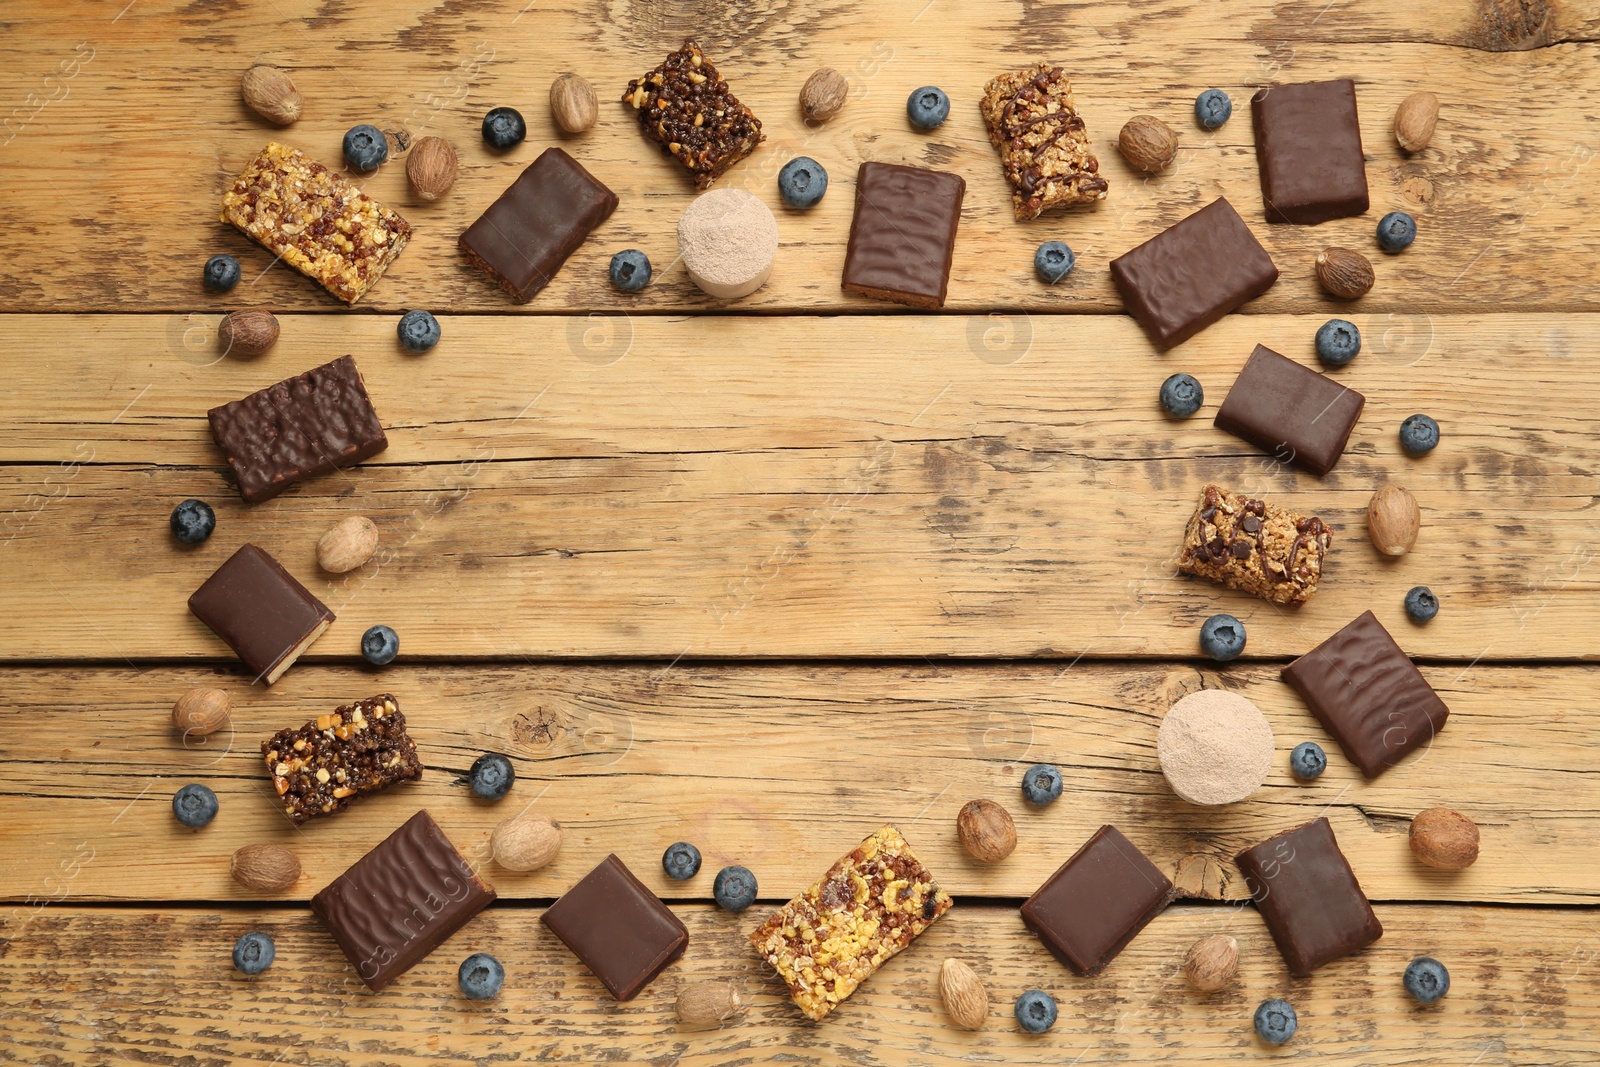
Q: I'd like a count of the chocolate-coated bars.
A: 12